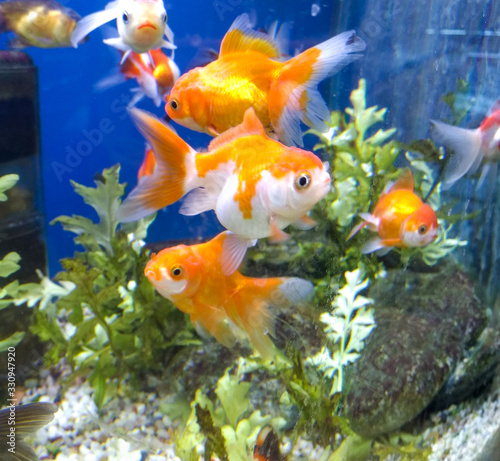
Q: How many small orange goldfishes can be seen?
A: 1